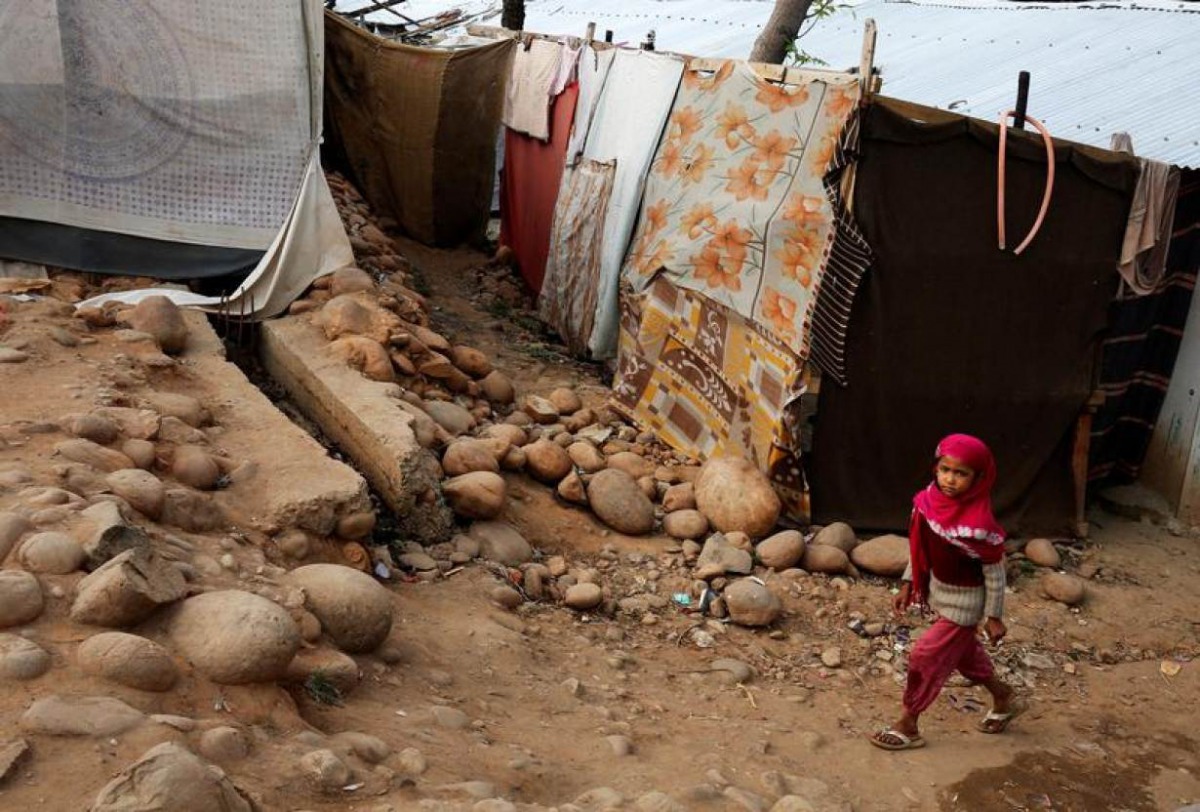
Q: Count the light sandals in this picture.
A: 2